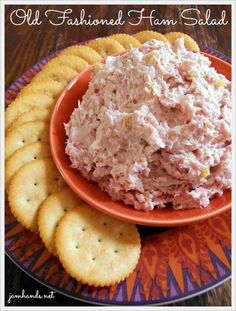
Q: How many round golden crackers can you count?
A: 15